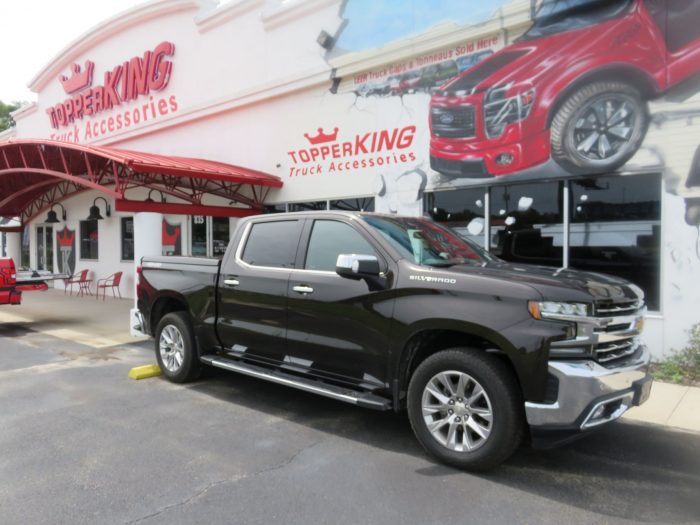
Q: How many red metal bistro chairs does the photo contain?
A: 2